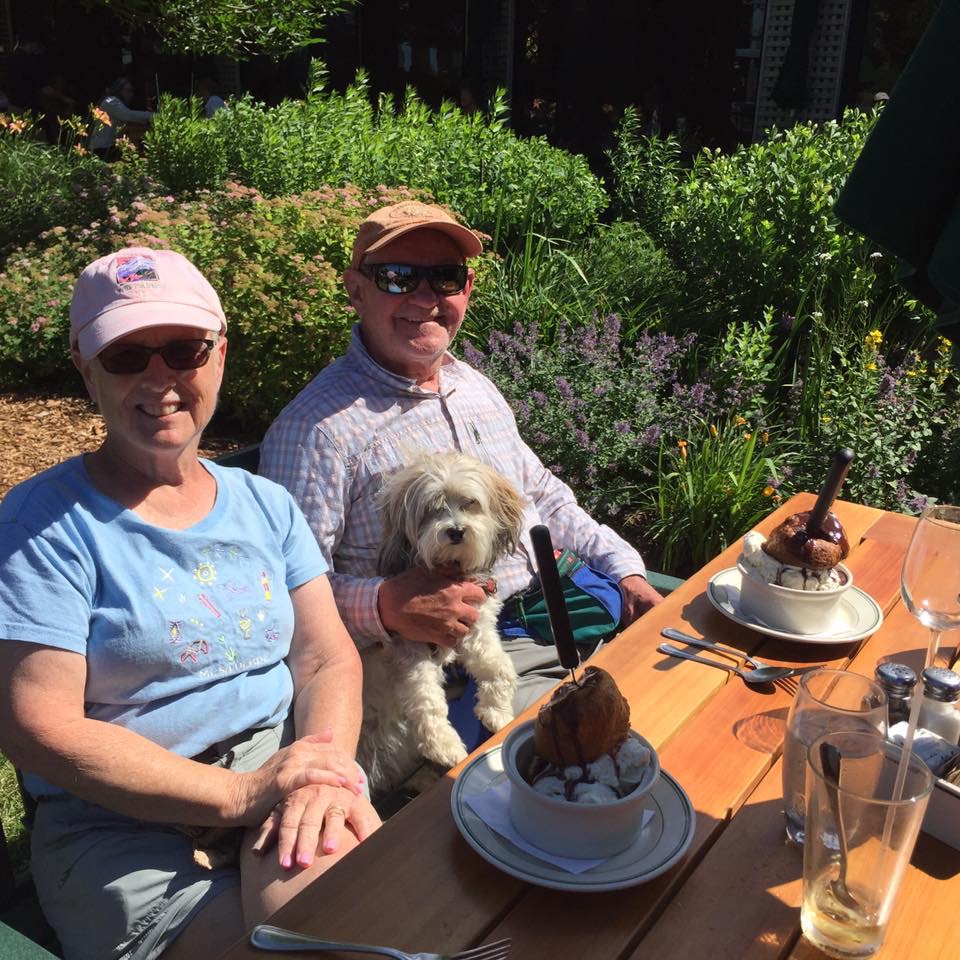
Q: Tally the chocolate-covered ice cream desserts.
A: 2